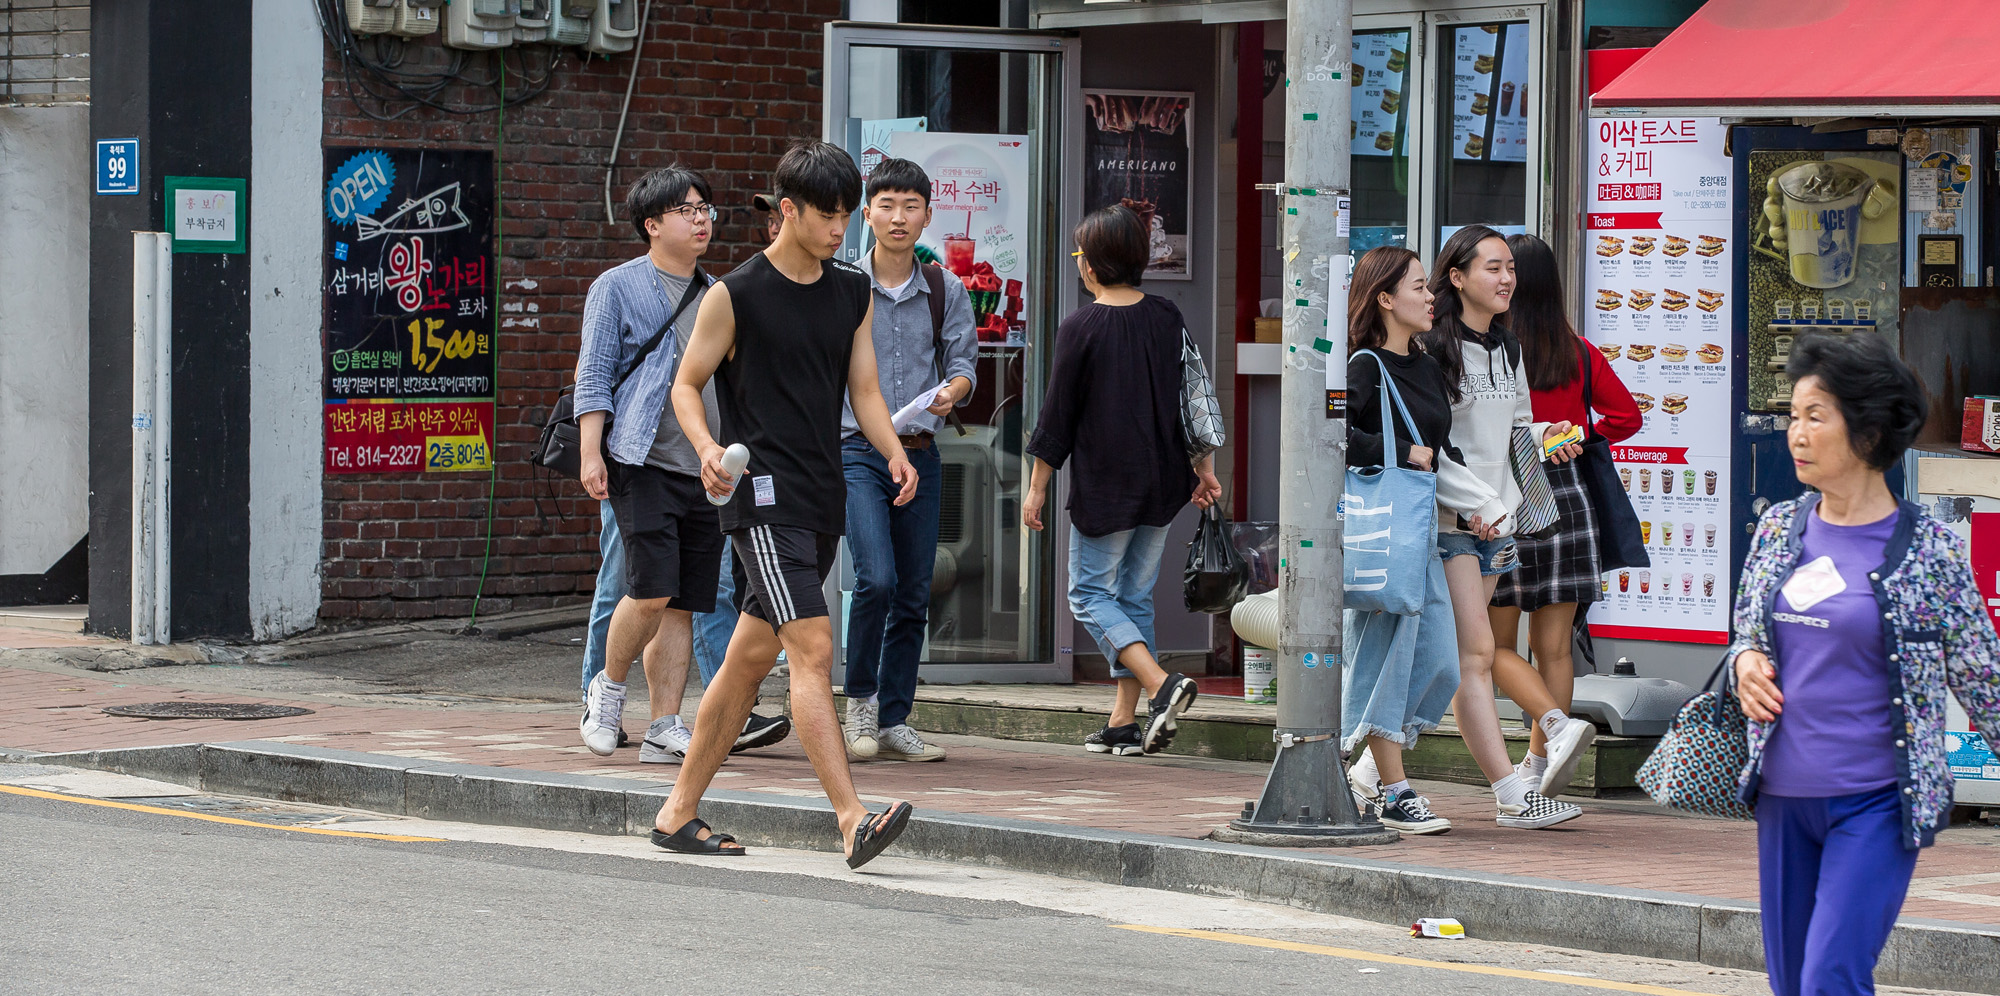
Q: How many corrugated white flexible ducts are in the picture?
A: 1